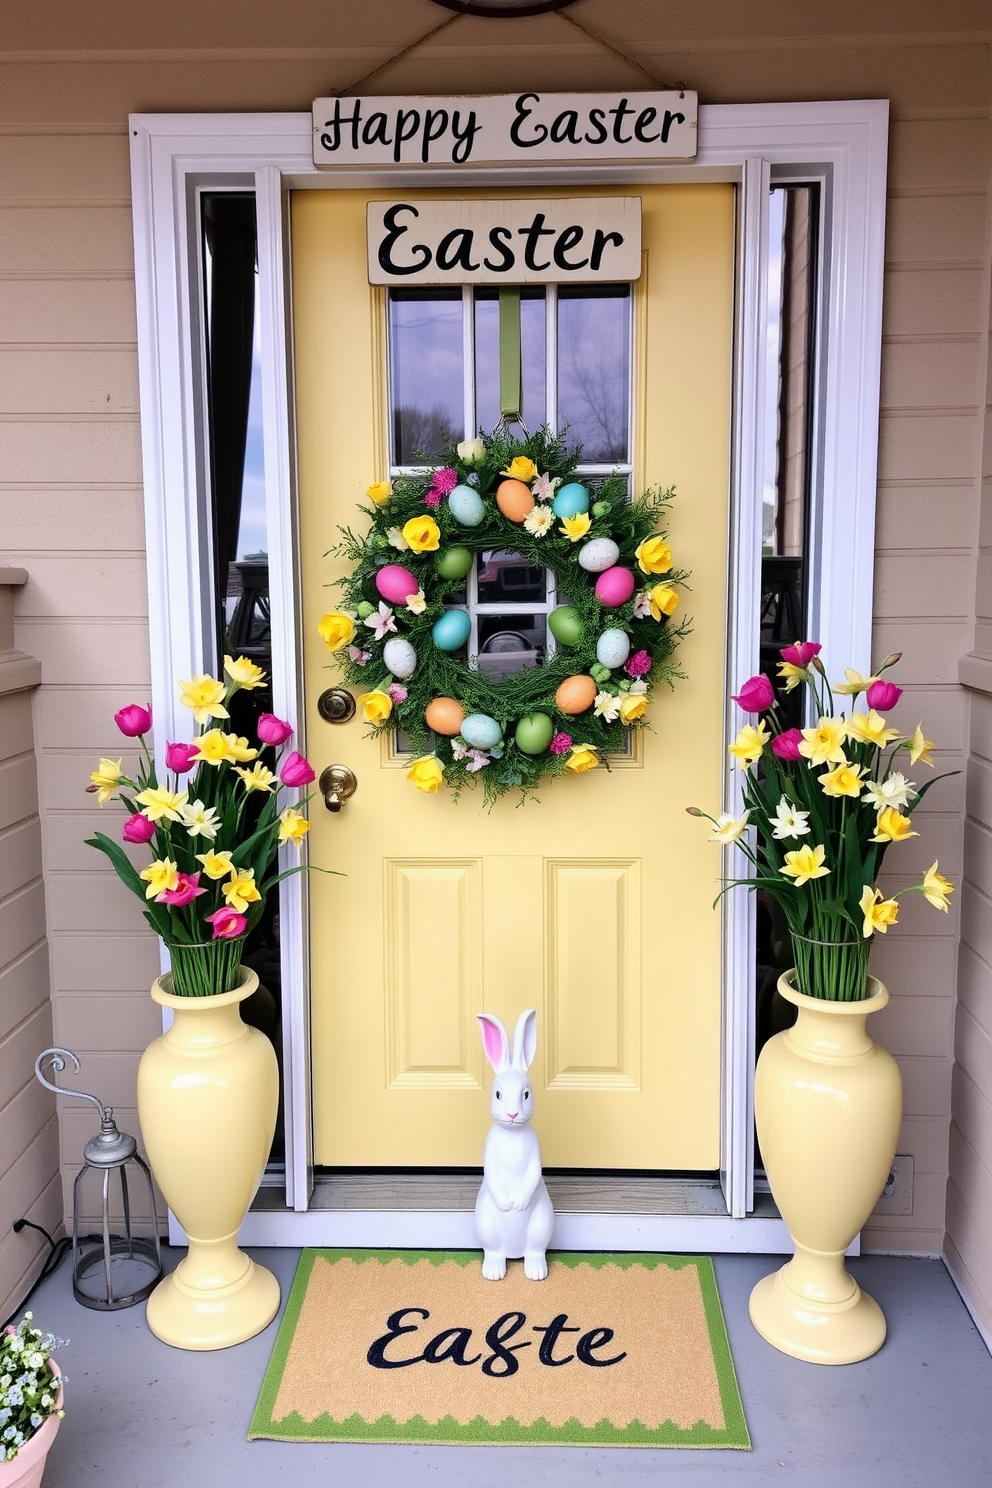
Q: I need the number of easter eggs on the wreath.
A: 15